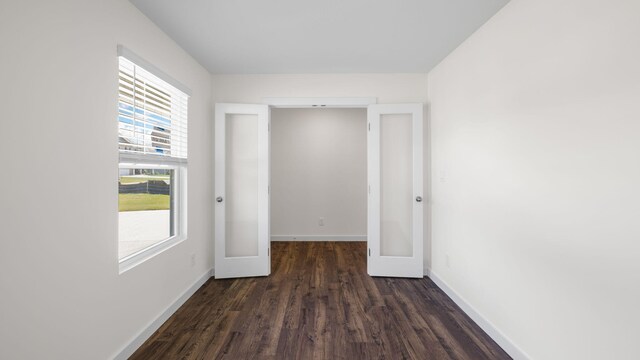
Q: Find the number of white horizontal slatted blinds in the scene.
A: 1